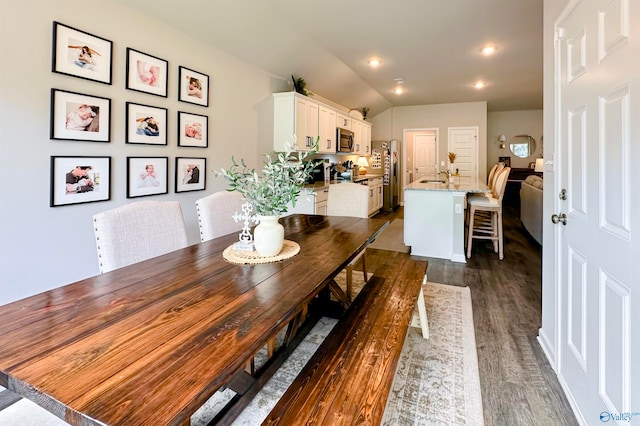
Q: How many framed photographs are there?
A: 9